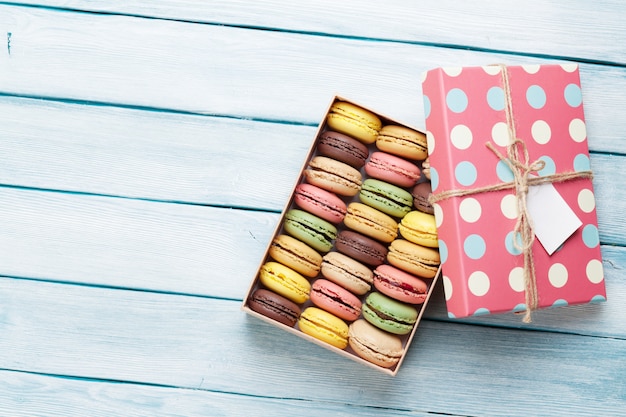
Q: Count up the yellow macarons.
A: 4